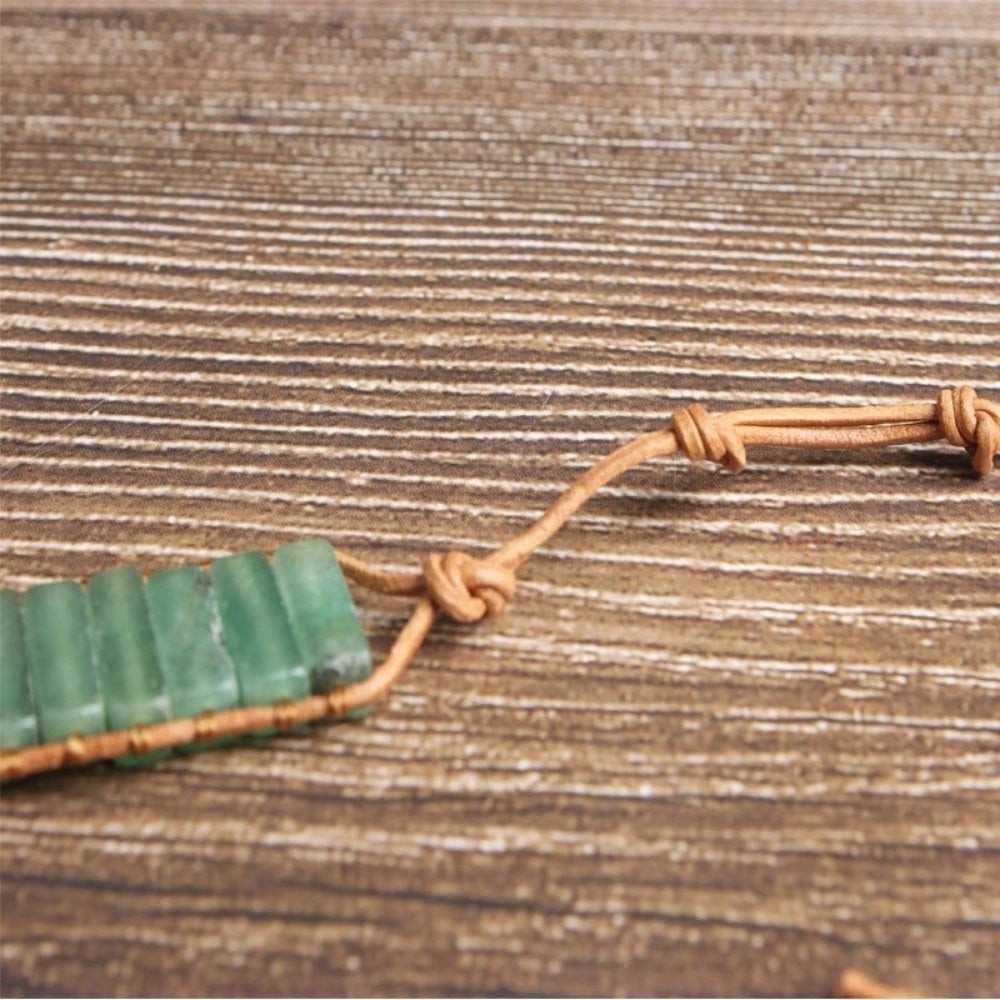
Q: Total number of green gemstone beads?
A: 6